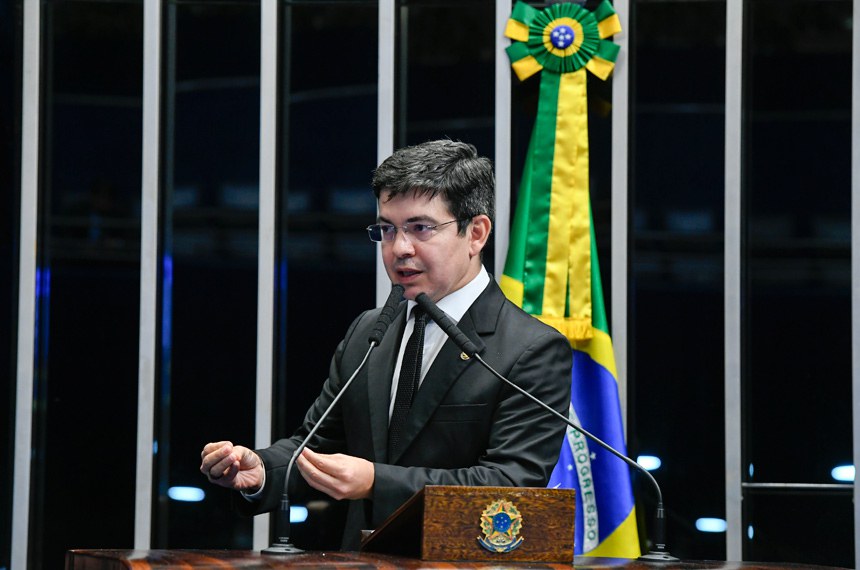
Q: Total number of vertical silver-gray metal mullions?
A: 8